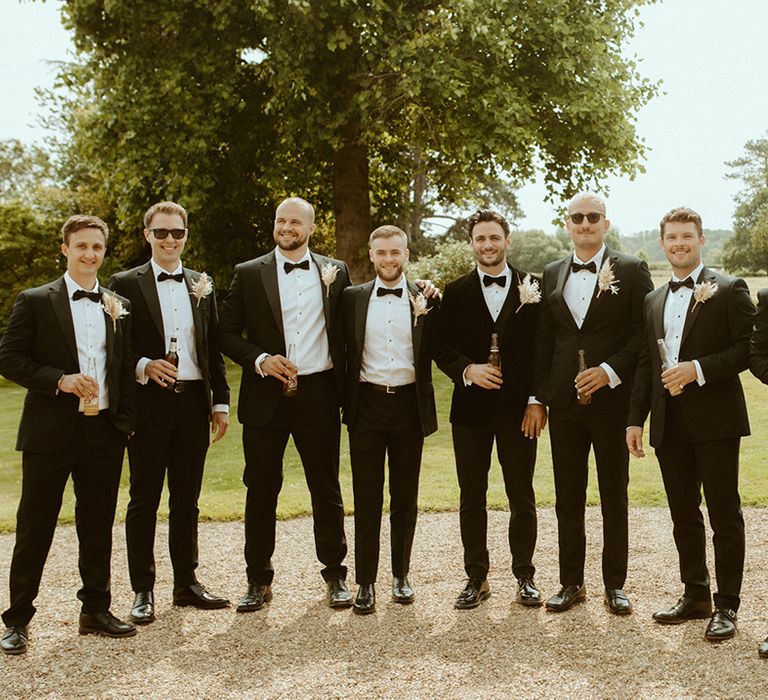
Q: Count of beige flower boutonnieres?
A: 7